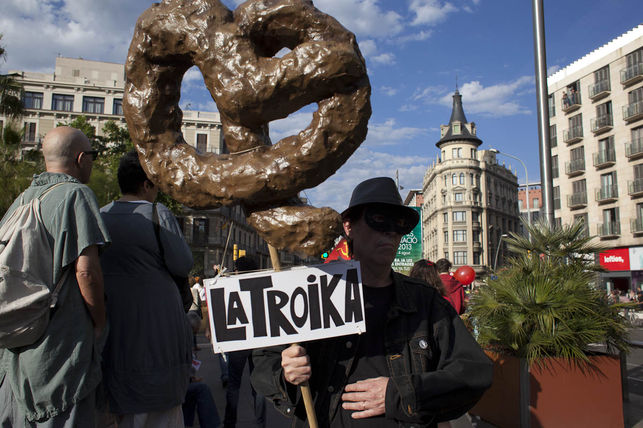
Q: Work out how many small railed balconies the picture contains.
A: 14